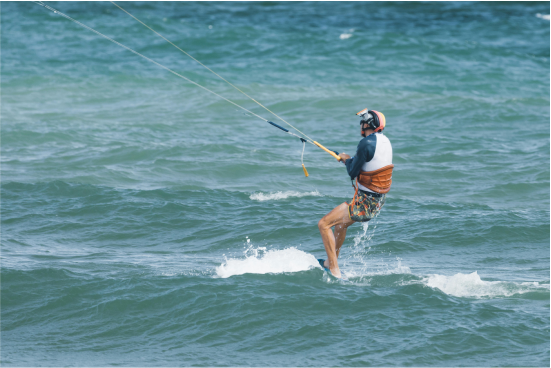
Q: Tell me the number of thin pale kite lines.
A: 2